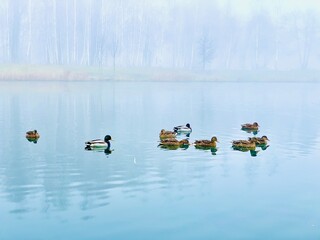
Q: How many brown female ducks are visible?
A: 7